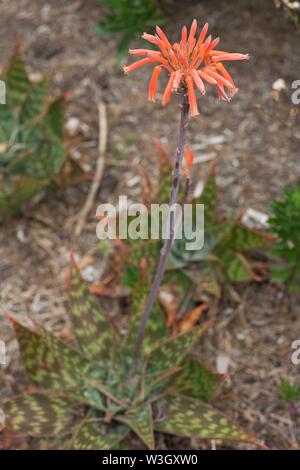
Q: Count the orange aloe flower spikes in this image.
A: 2